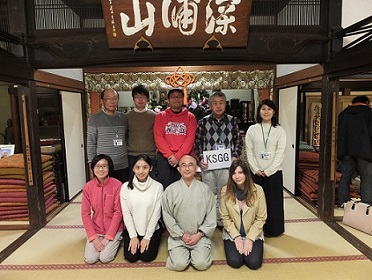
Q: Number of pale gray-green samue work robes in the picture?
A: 1